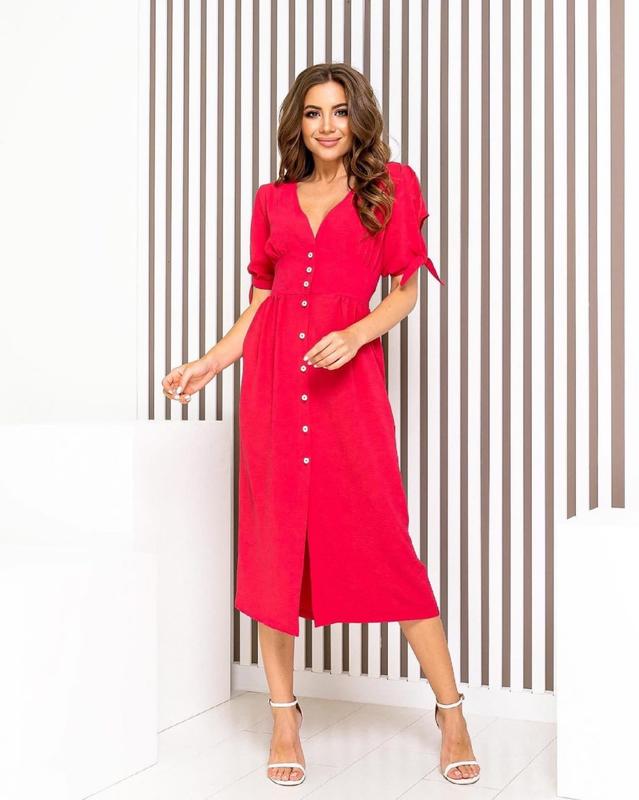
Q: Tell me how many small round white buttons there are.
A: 9